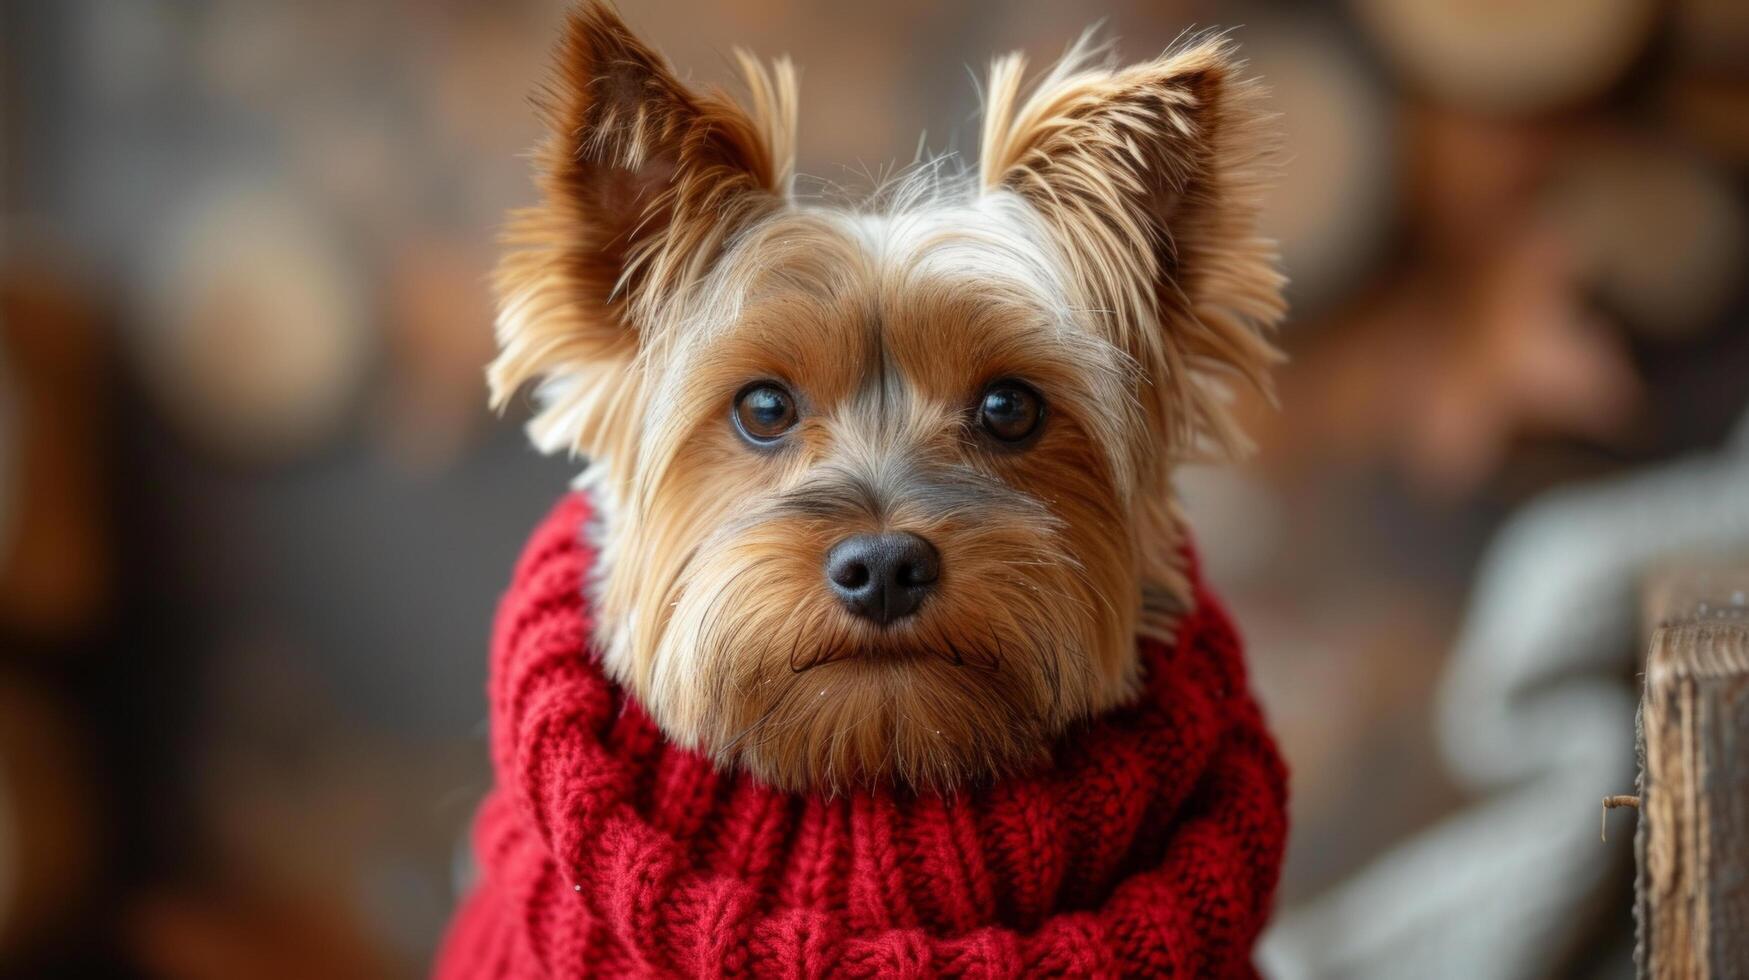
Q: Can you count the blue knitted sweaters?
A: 0